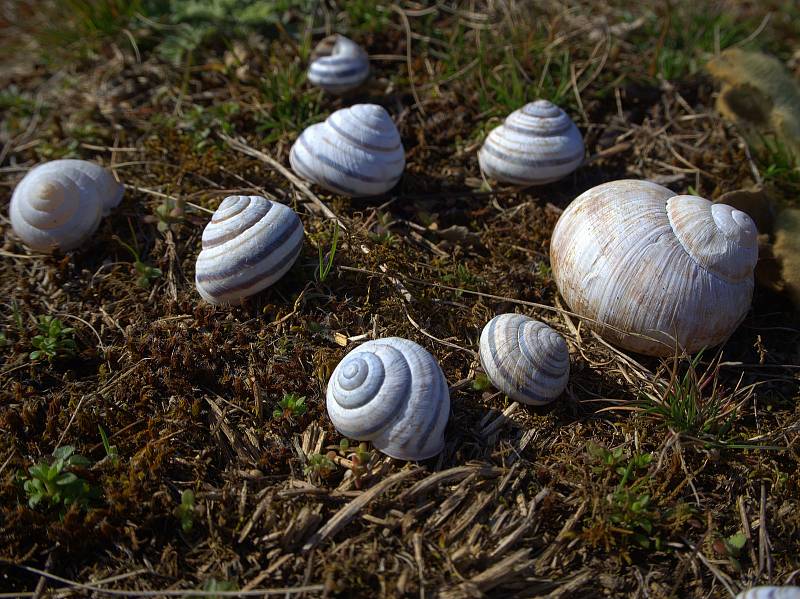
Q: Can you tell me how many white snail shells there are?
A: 8